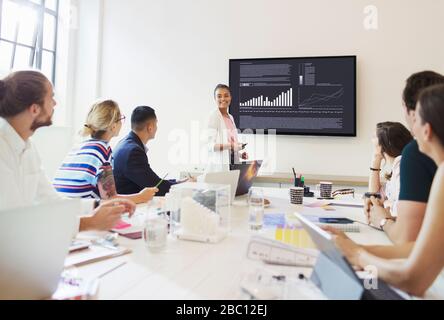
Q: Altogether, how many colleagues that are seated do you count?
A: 6